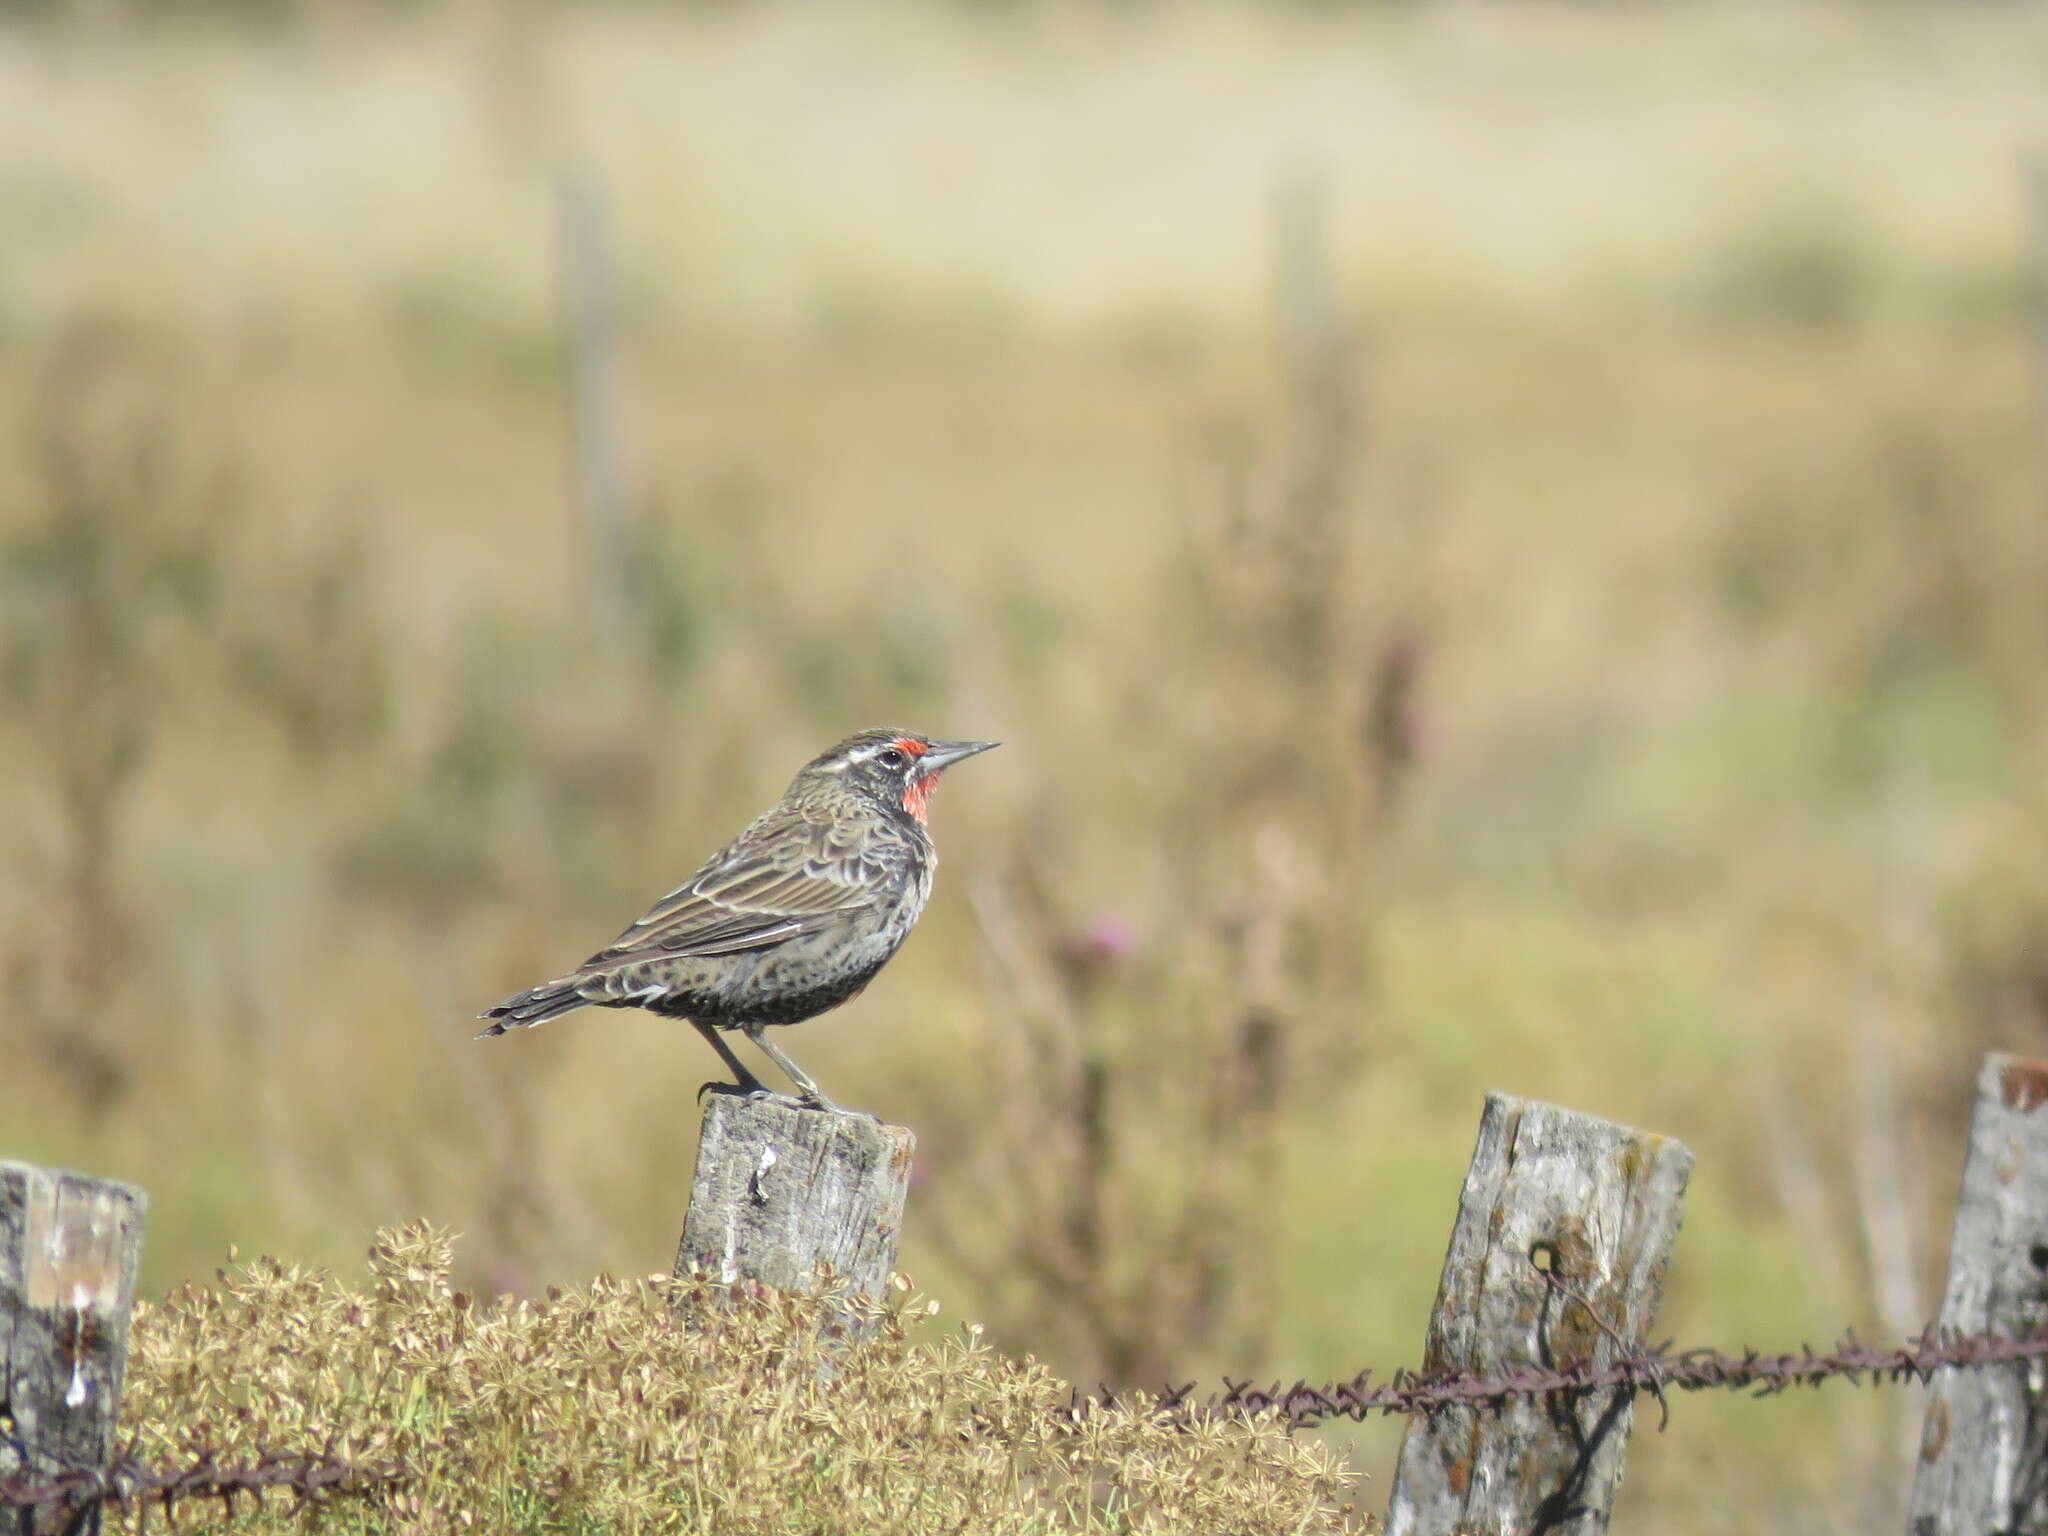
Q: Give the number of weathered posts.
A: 4